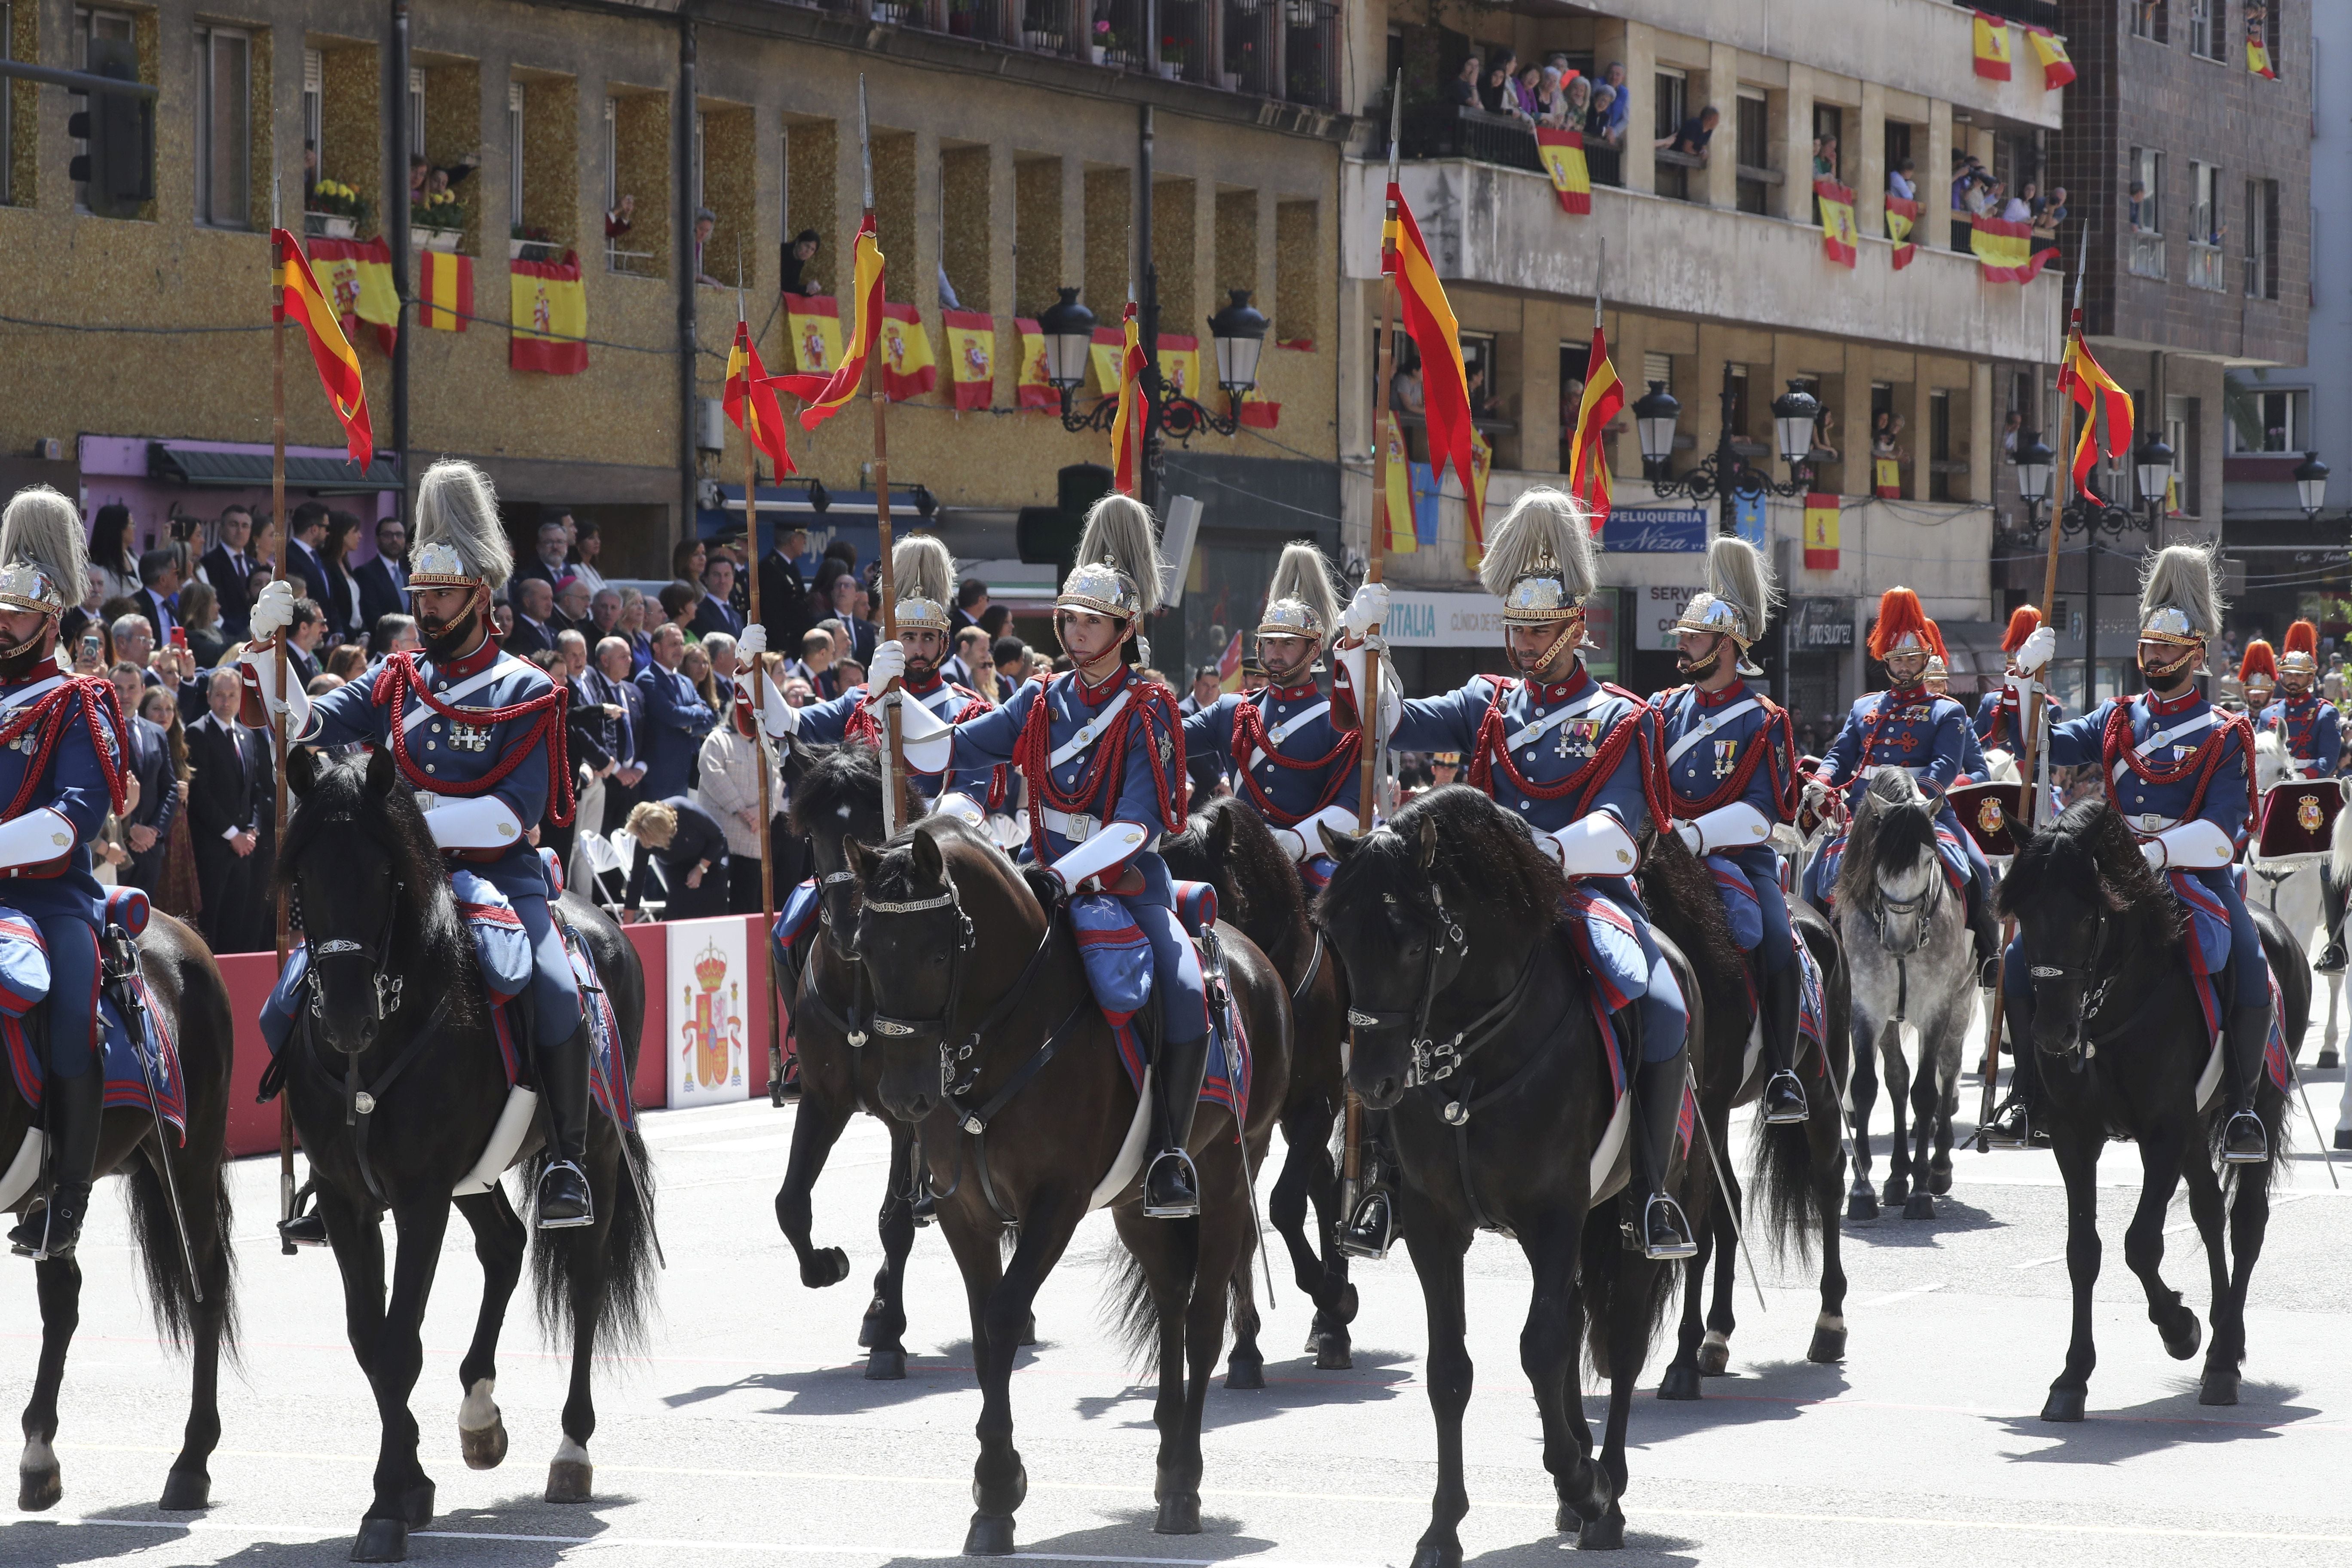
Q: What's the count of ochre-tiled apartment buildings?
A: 1